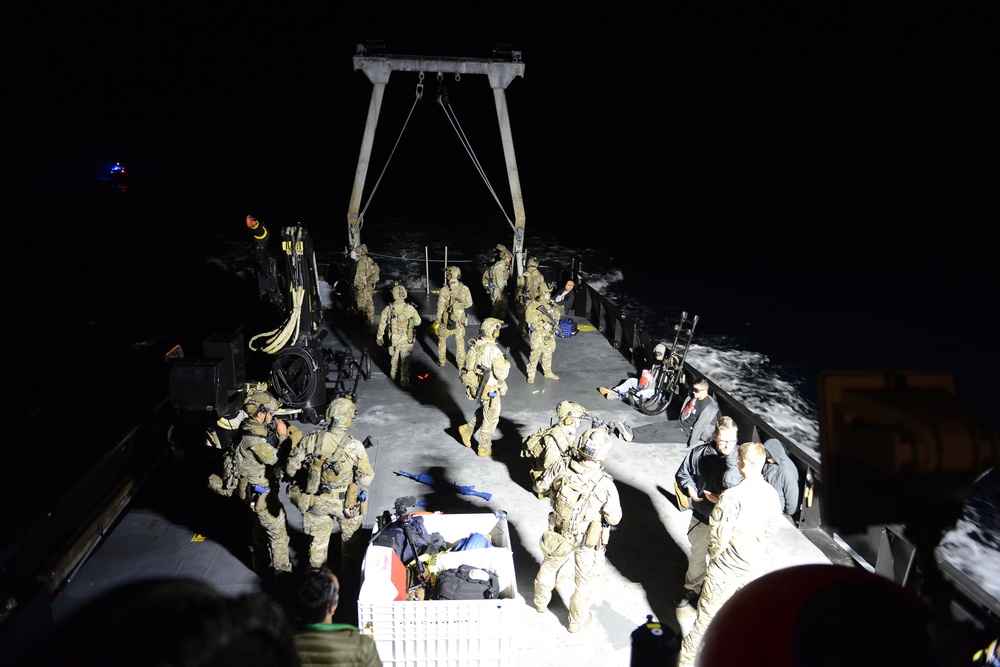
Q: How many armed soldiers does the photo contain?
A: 11